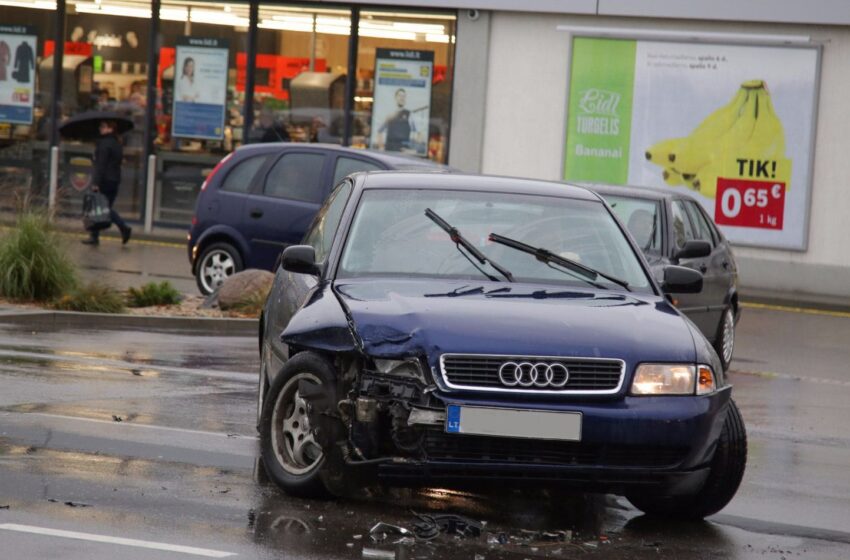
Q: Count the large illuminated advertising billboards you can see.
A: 1